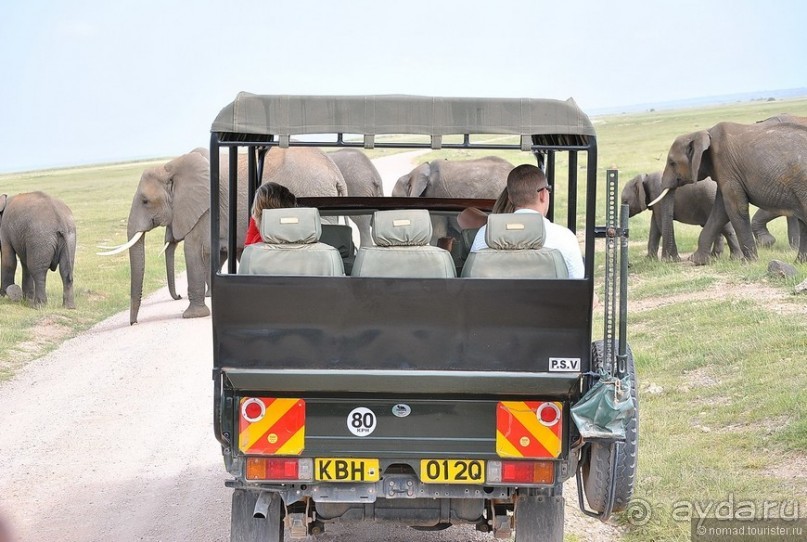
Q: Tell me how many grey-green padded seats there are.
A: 3